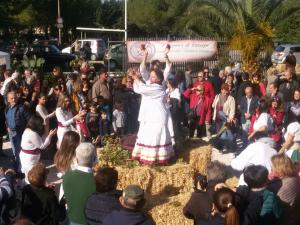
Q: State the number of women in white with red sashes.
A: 2